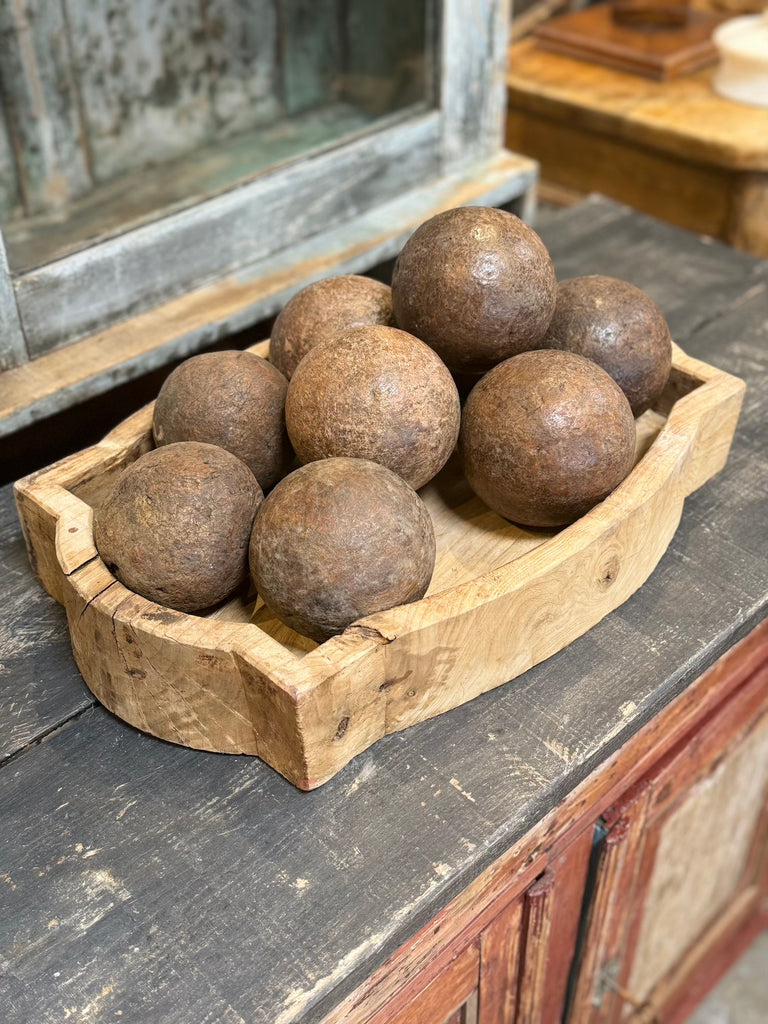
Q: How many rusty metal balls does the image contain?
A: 8